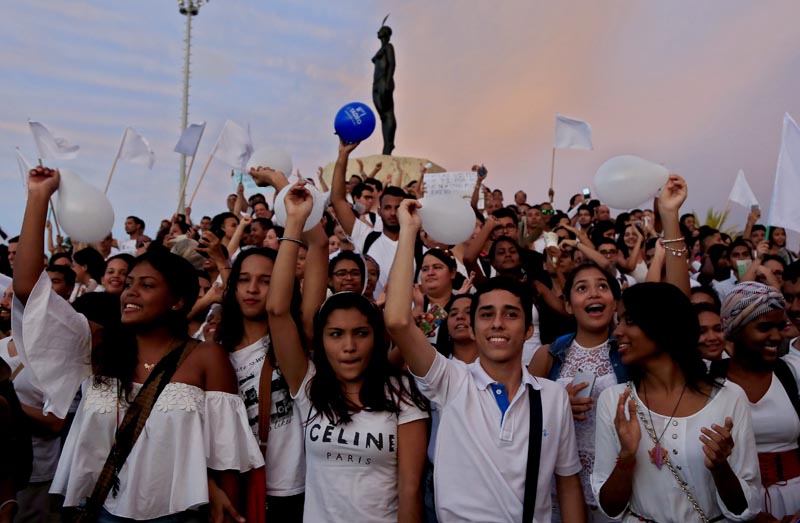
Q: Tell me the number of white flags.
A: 8